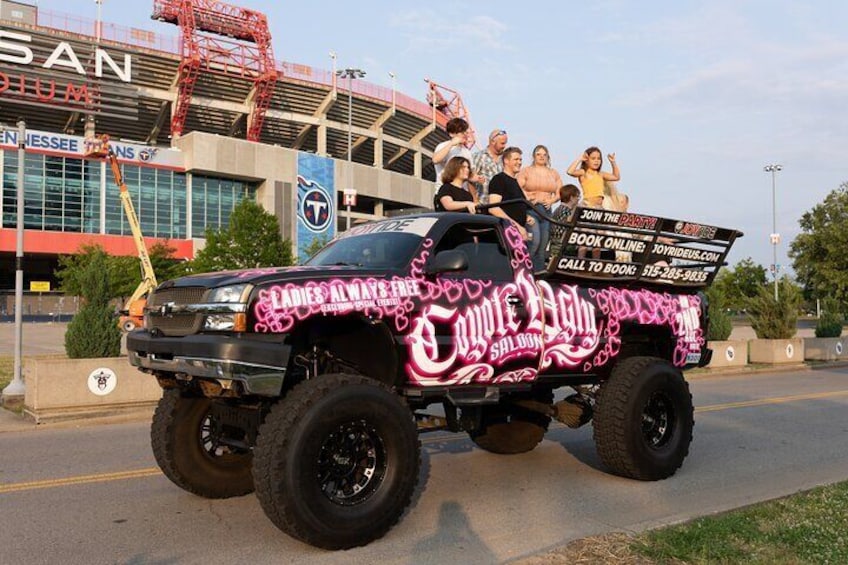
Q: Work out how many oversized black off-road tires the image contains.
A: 4